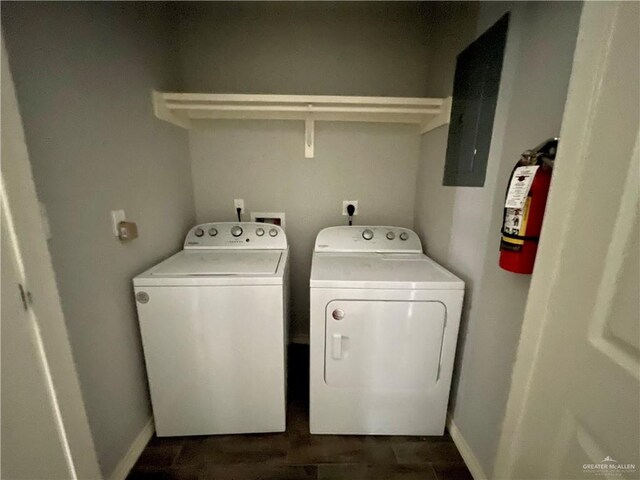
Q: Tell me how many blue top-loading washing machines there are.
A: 0